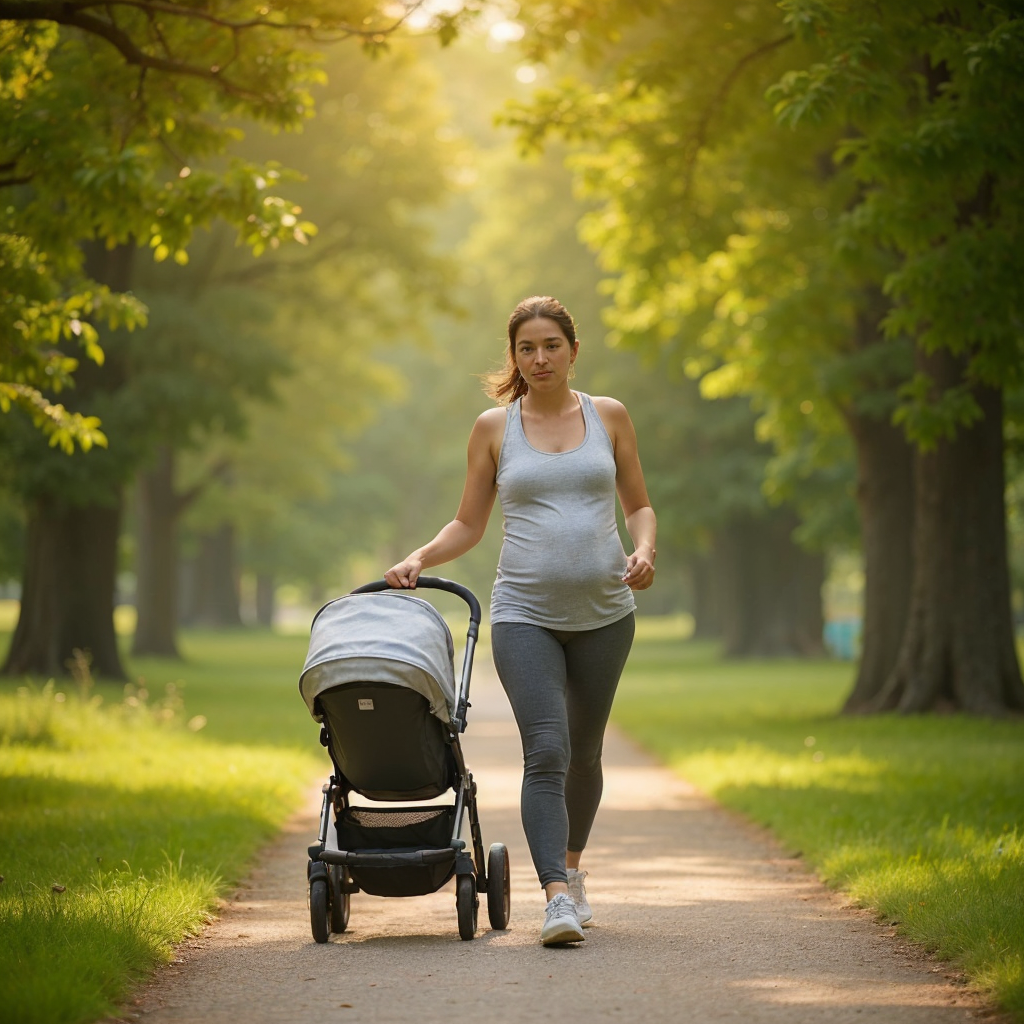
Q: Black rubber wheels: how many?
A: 4